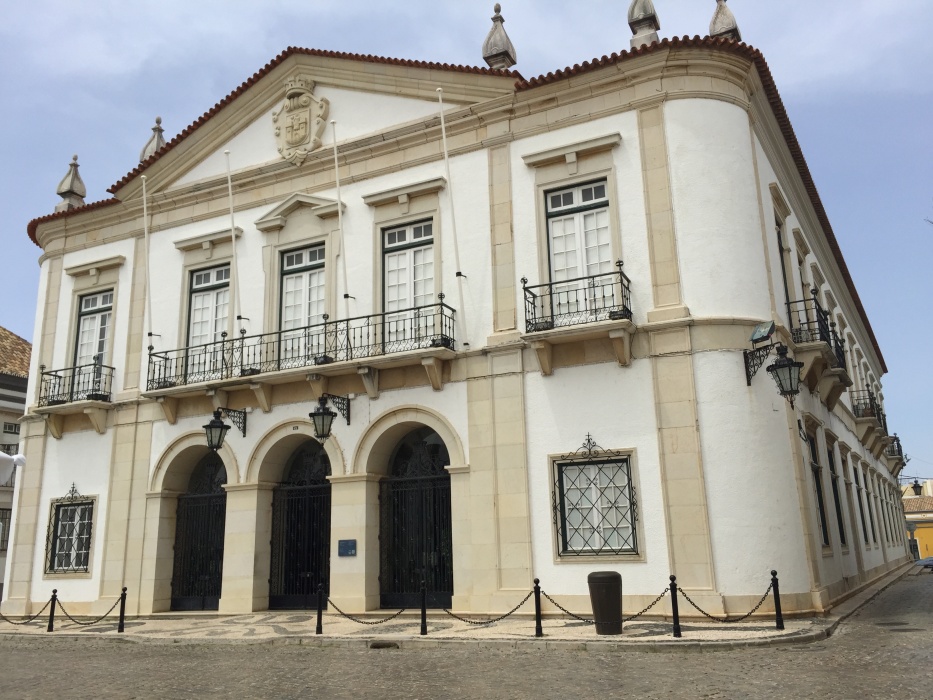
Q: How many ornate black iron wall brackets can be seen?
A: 3